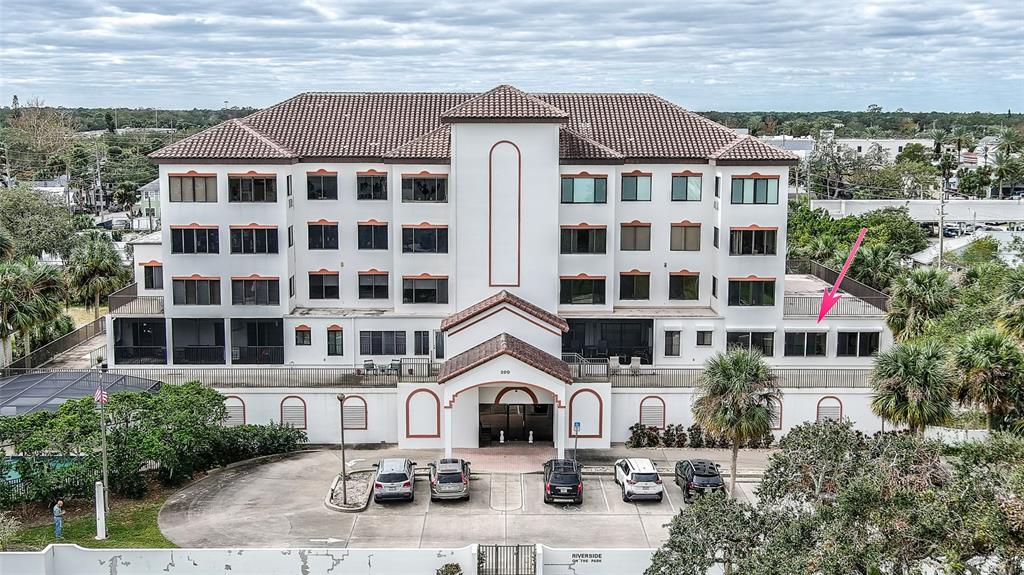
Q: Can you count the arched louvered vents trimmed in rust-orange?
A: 6